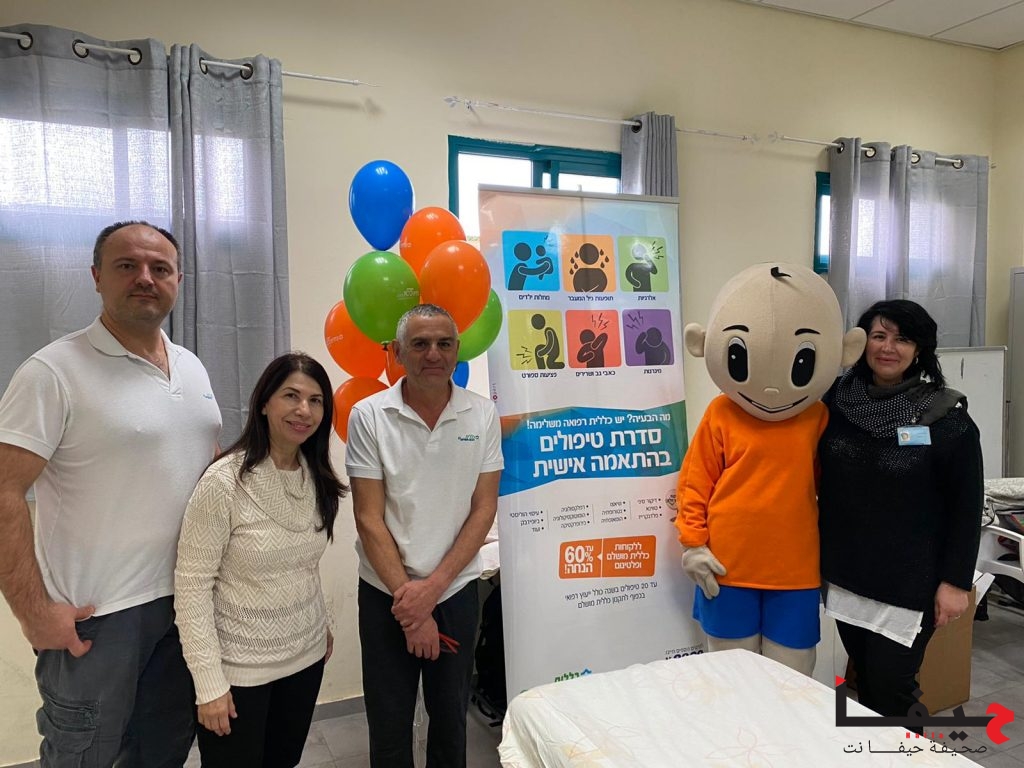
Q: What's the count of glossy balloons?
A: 9